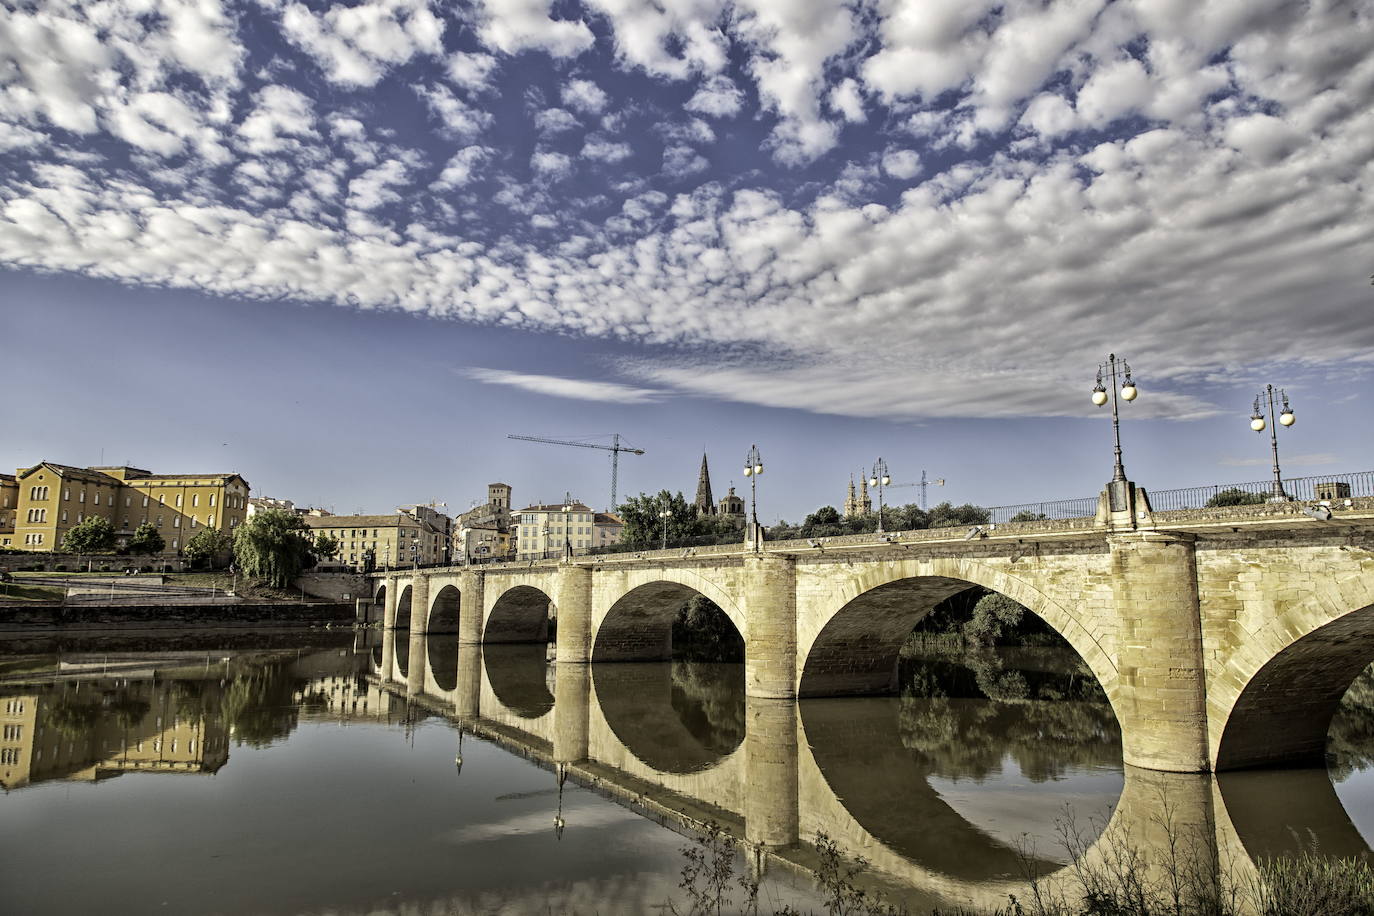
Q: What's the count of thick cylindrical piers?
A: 6